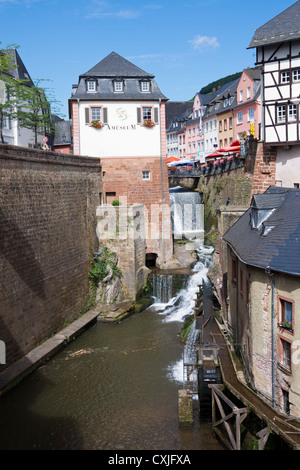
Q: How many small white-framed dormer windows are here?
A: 3